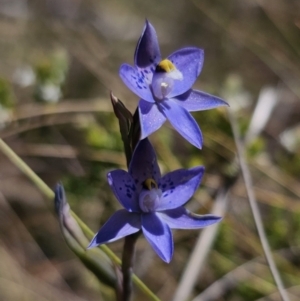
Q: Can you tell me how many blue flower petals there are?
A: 12